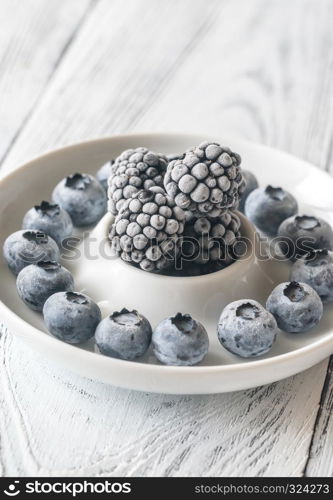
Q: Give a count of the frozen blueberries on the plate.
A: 14